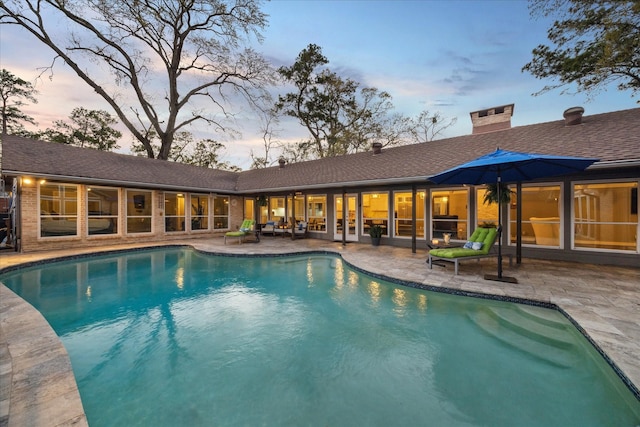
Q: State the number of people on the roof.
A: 0